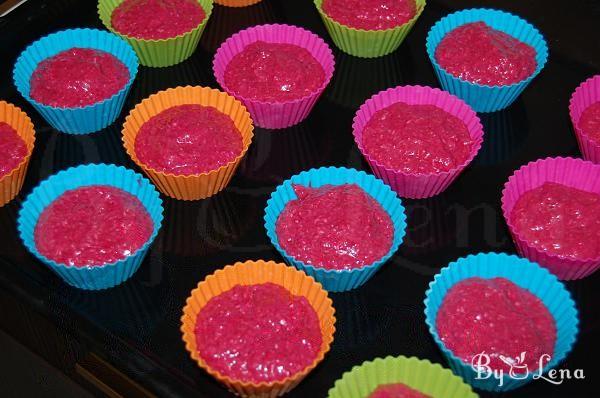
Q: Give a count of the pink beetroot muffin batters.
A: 15